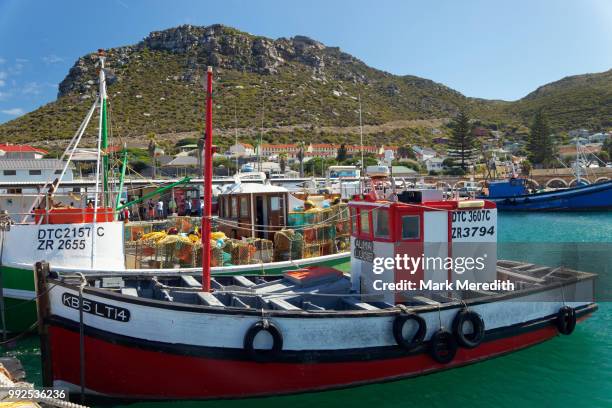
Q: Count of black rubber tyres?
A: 5